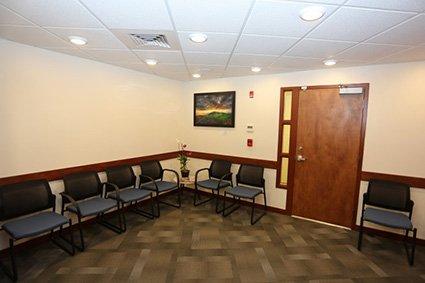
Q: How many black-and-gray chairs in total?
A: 7